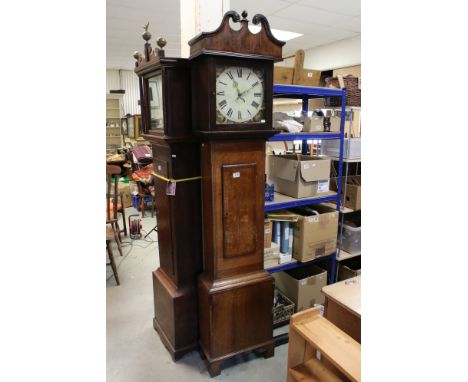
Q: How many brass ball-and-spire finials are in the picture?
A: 3